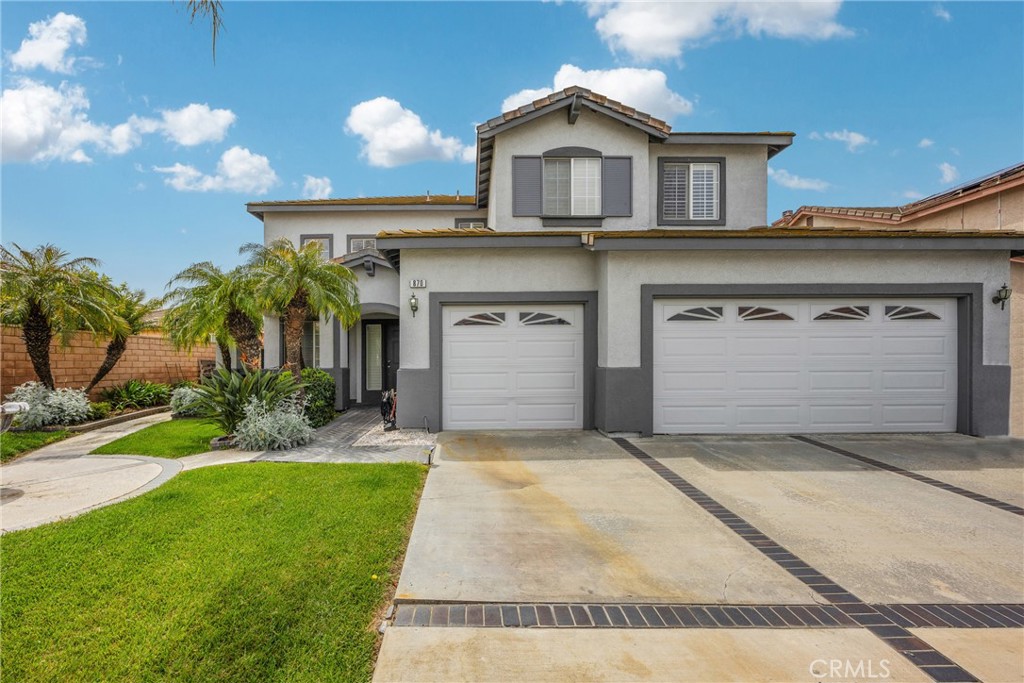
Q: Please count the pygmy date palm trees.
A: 5